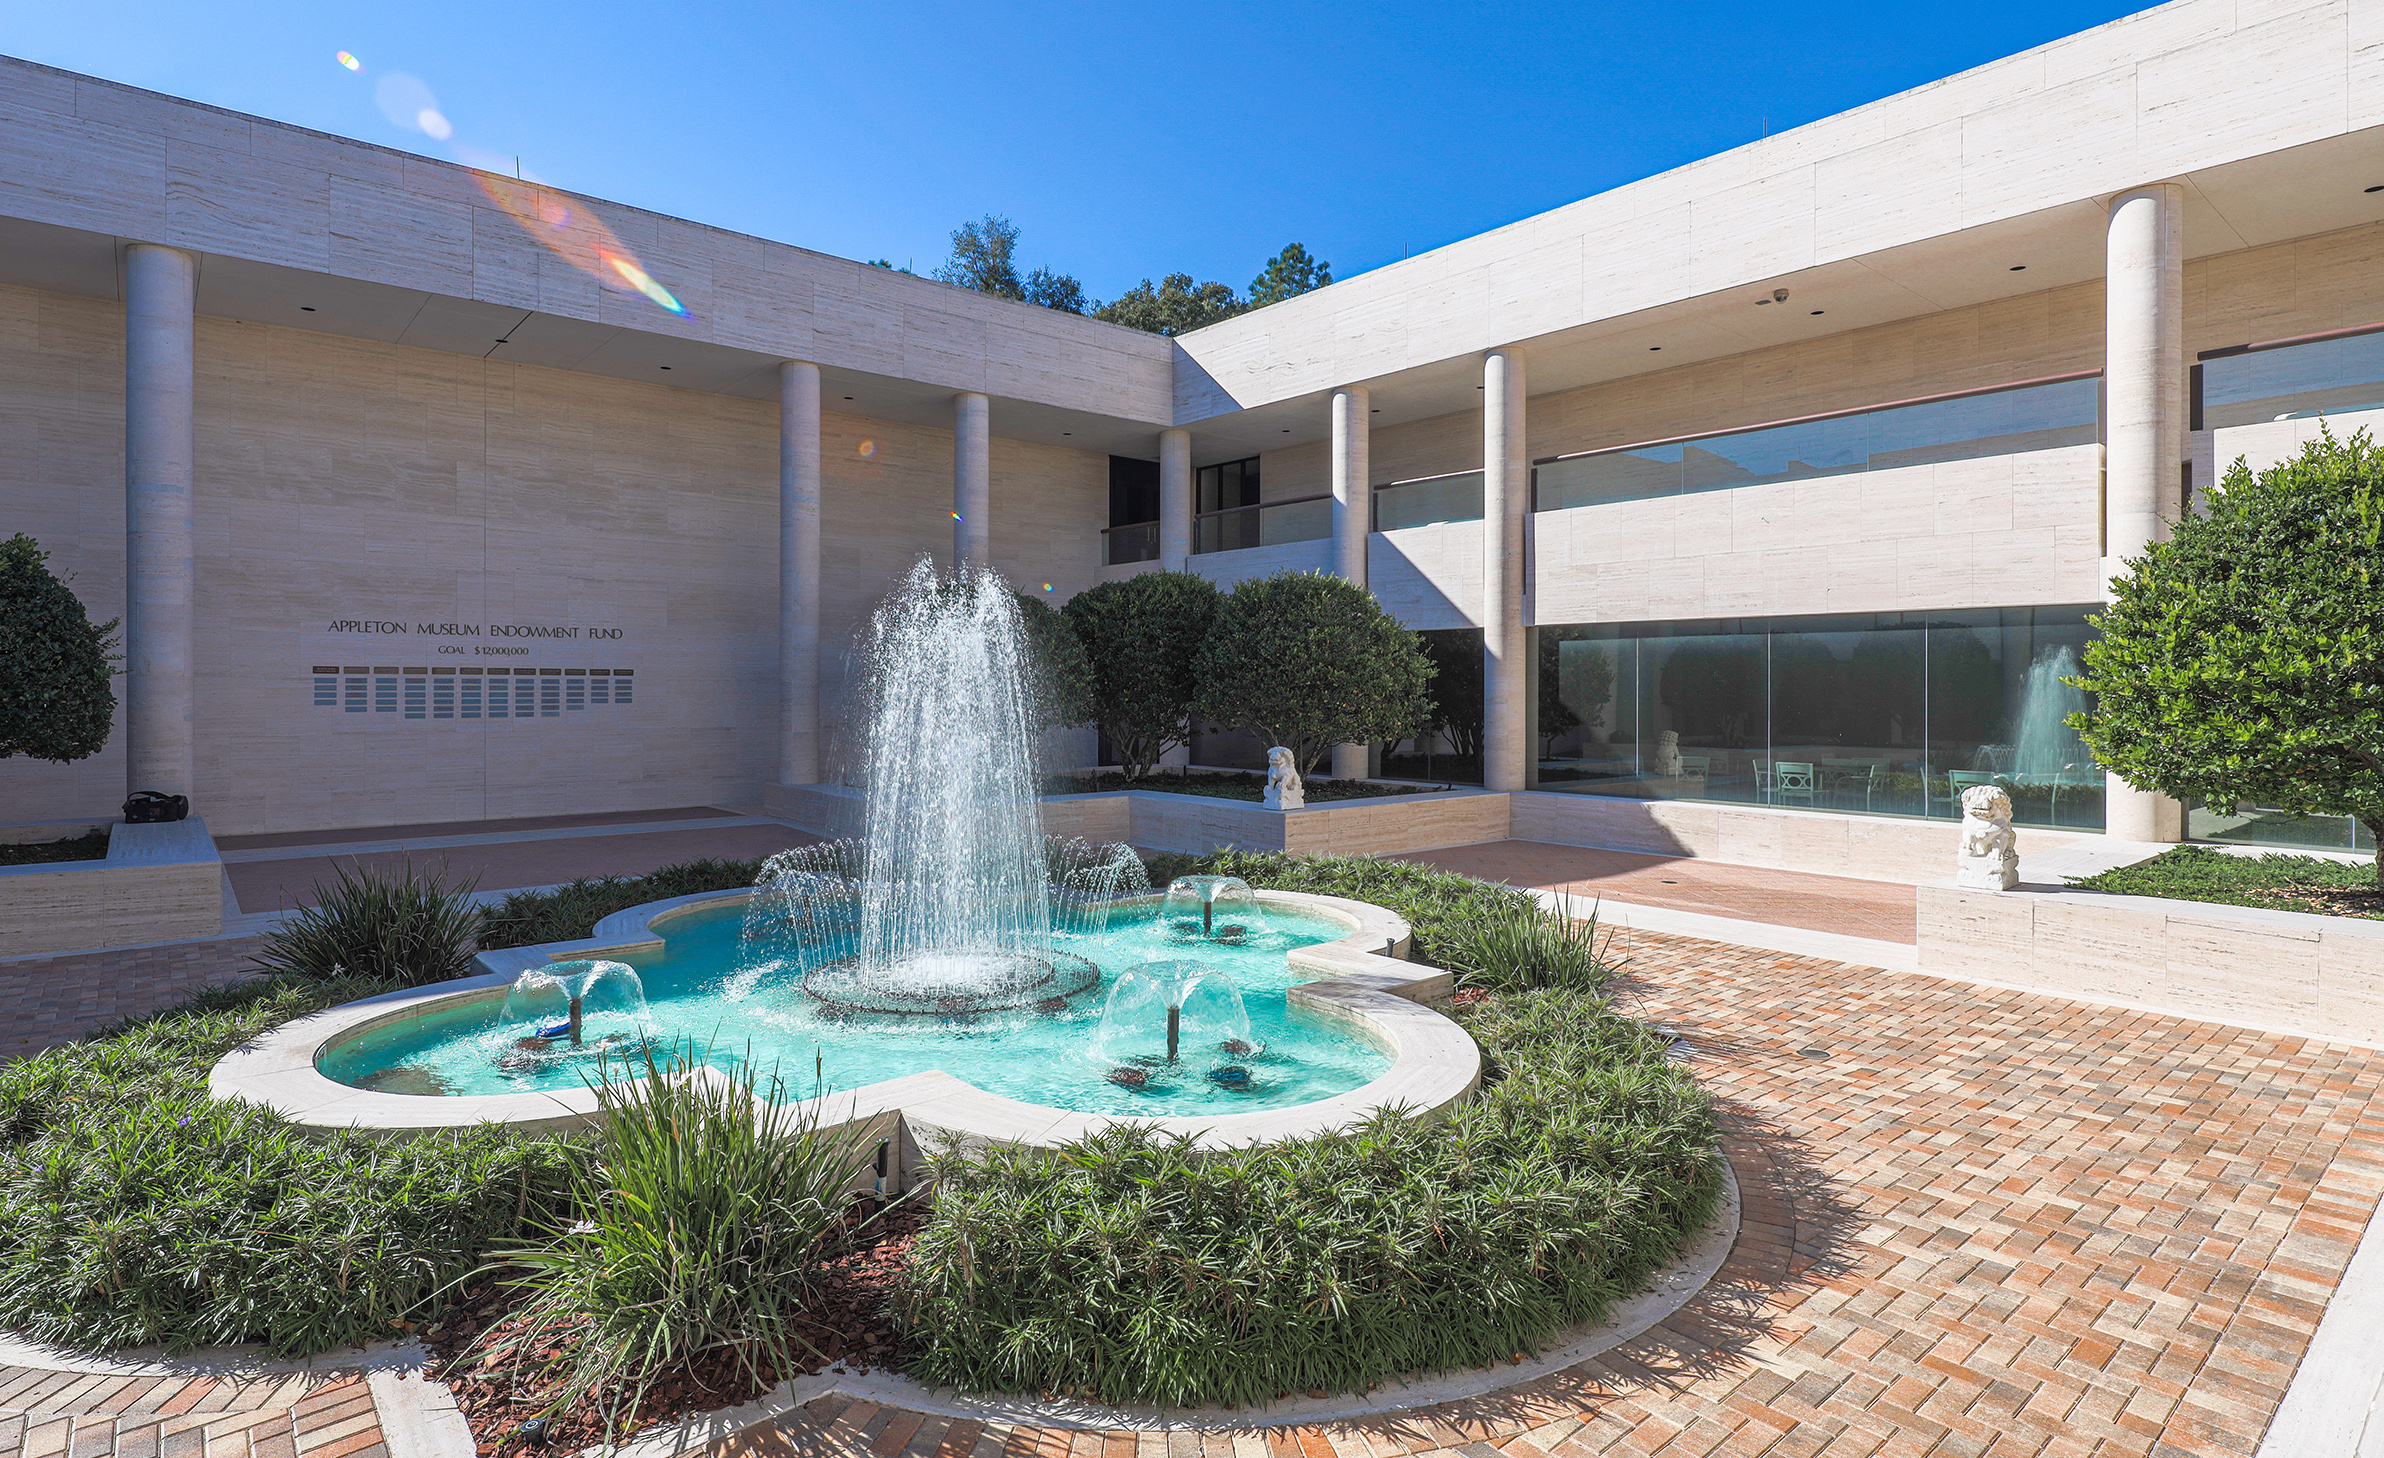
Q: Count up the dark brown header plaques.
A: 12